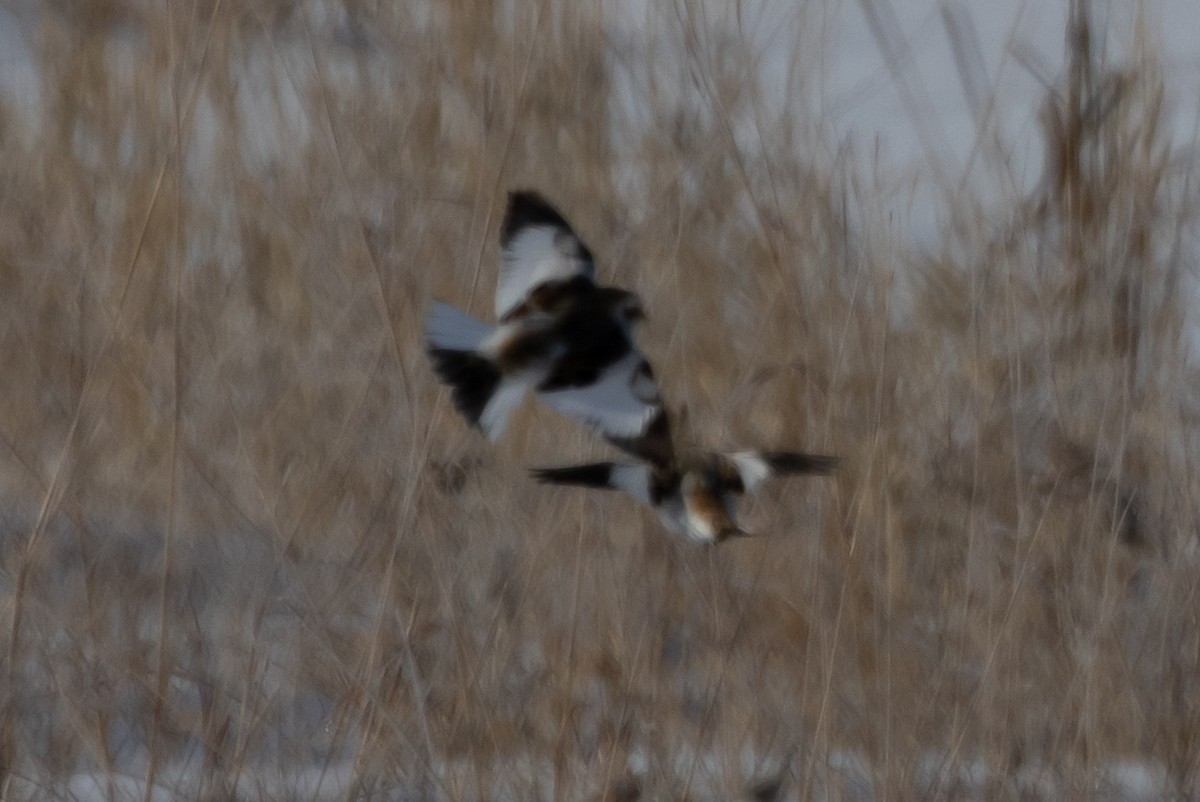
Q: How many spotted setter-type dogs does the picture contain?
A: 0